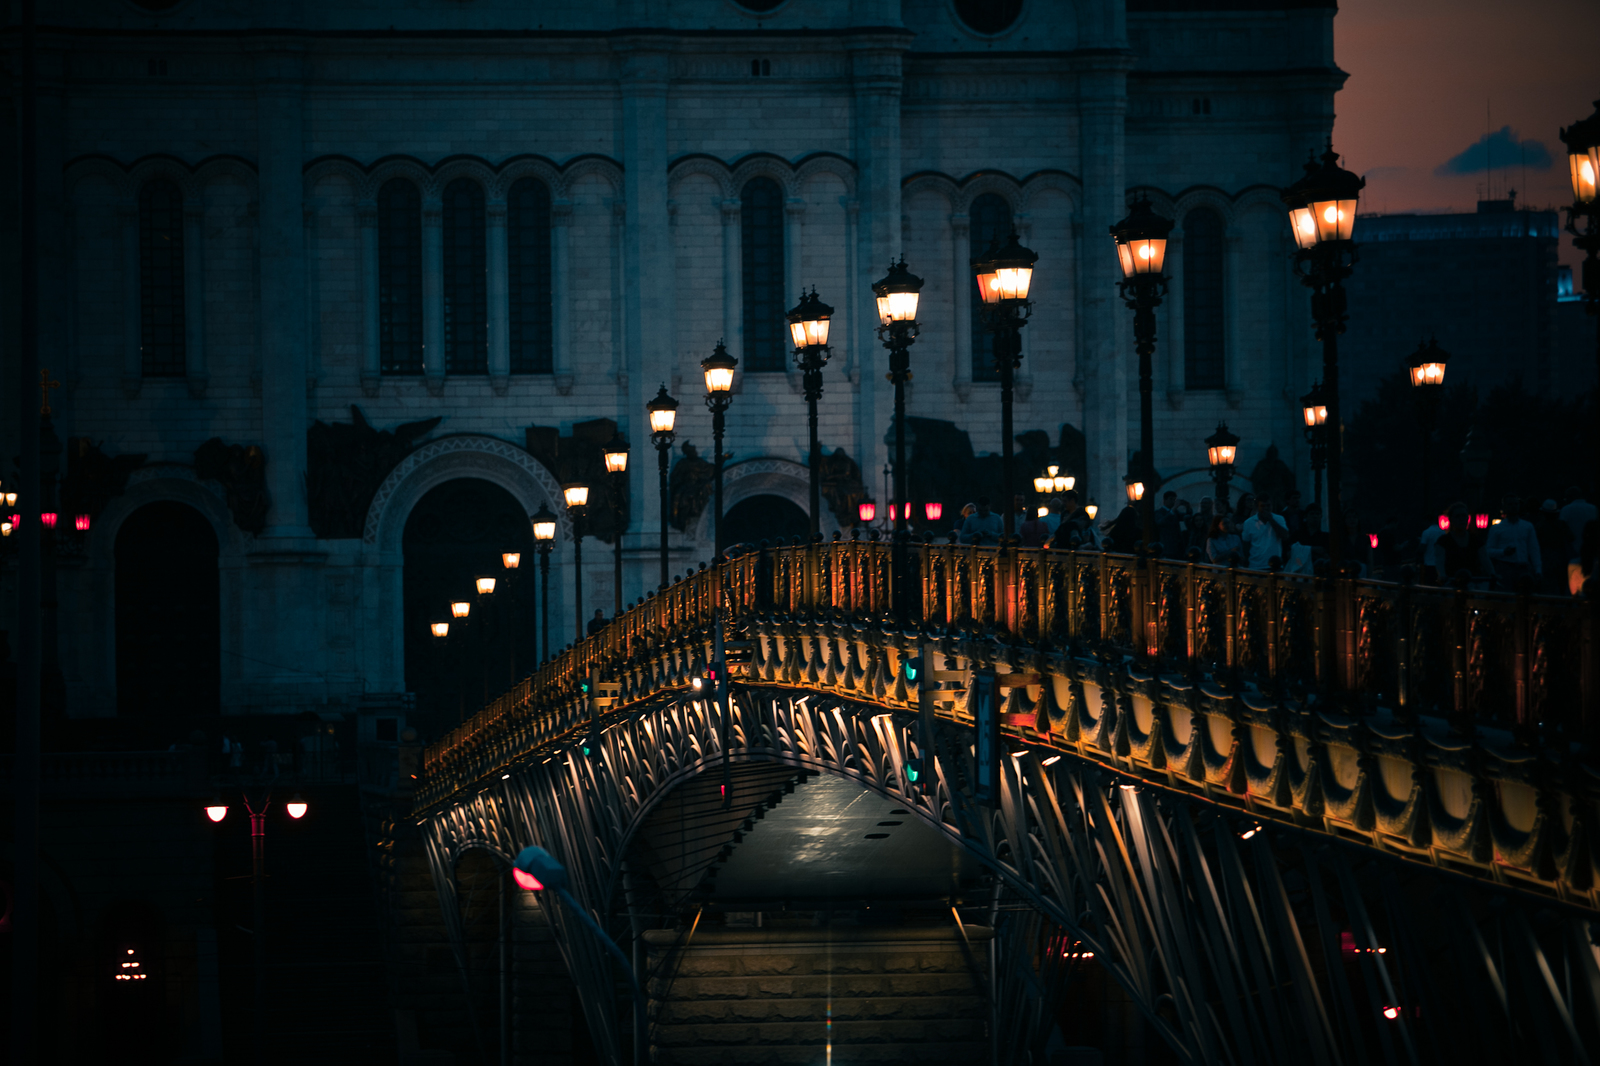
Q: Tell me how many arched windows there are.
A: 7